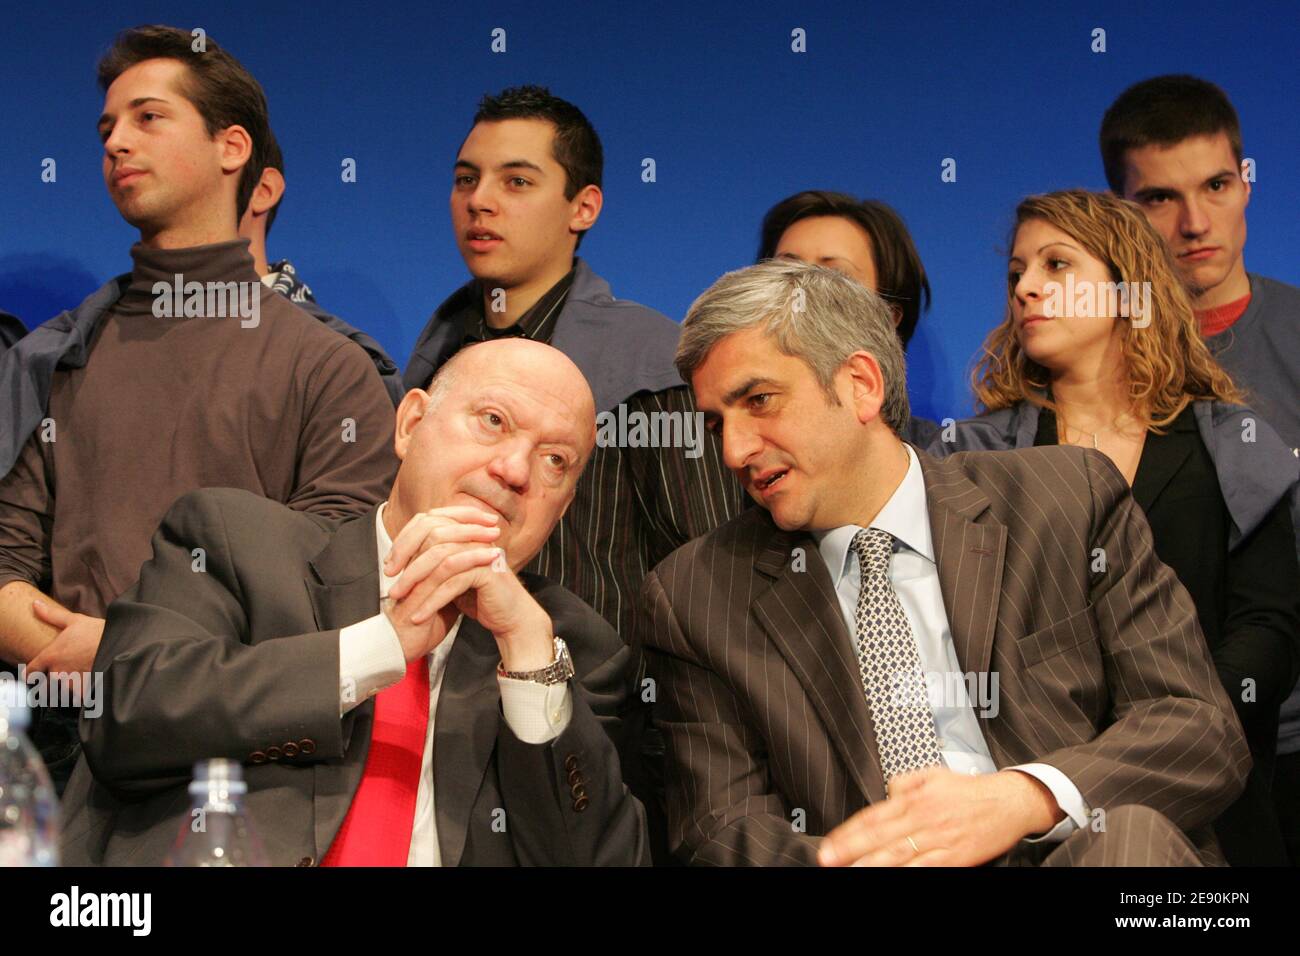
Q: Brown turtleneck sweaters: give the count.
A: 1